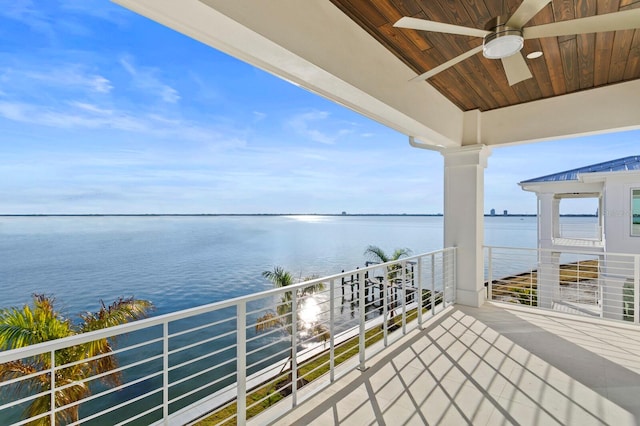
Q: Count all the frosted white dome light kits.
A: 1